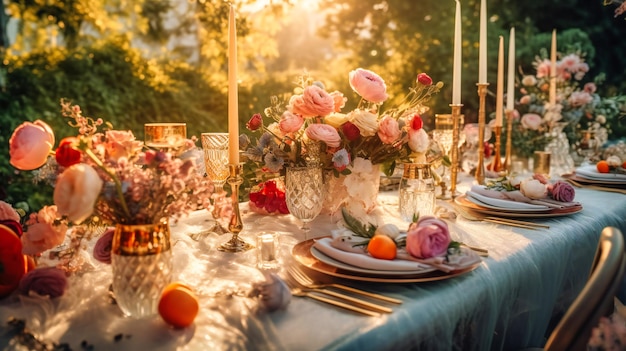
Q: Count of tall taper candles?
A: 6